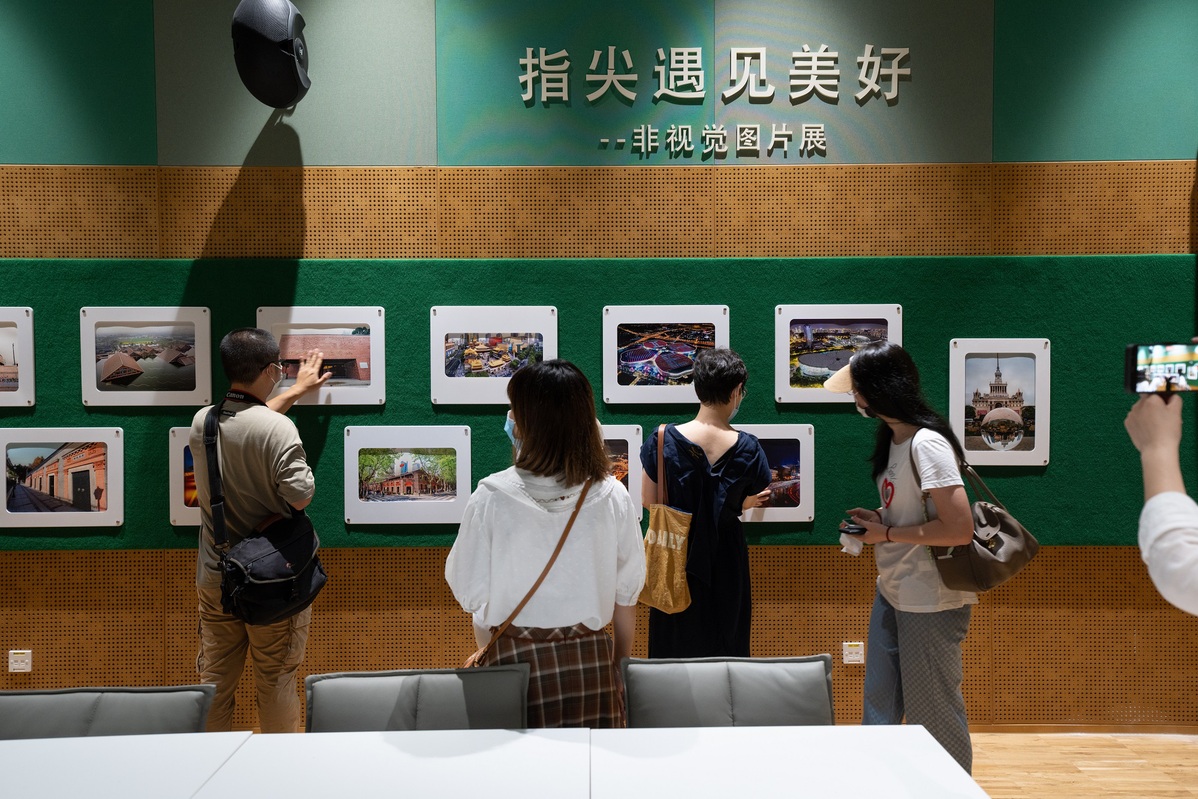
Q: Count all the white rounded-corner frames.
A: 12